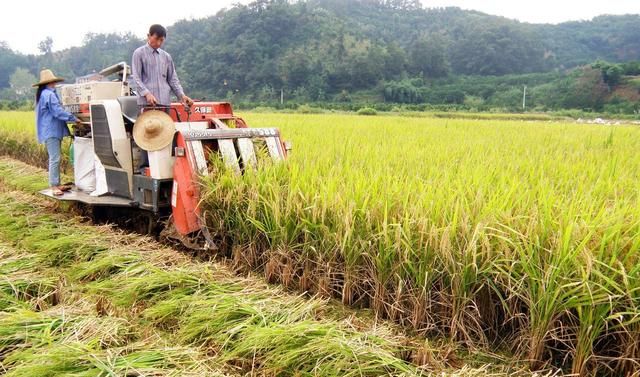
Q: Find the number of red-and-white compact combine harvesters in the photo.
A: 1